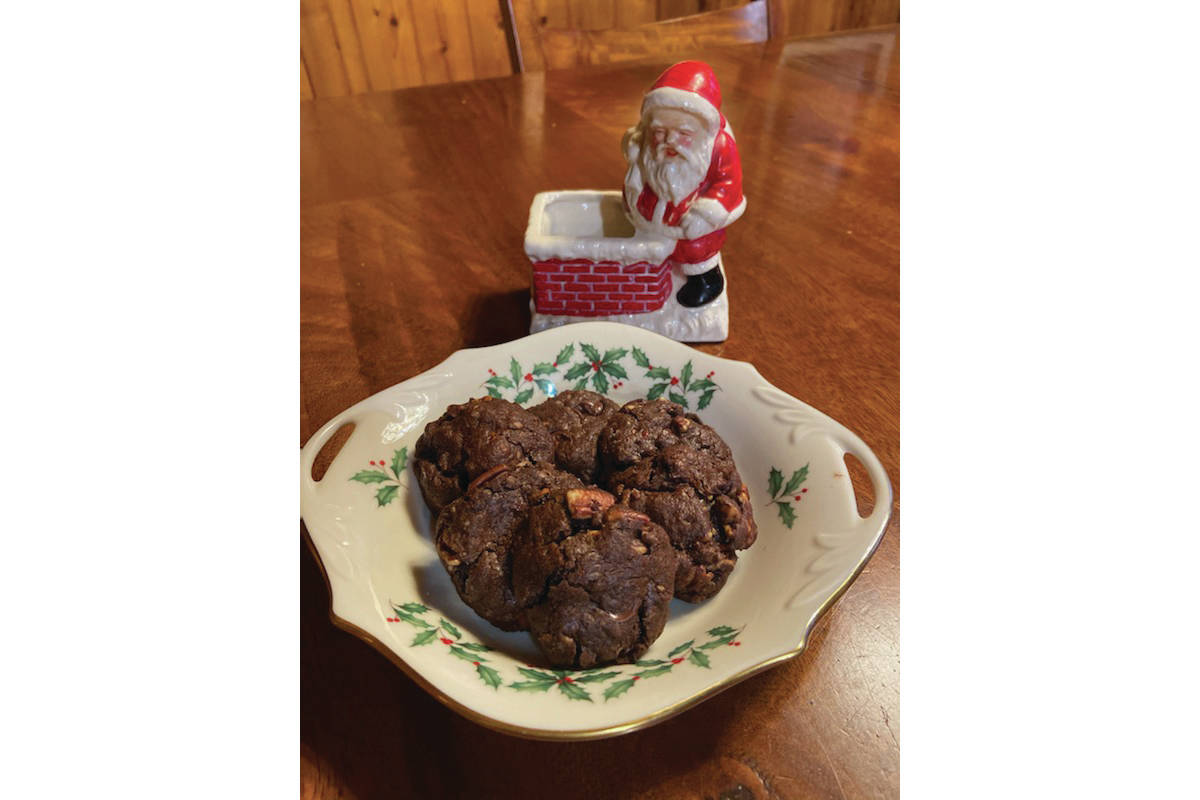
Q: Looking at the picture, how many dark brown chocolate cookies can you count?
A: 6